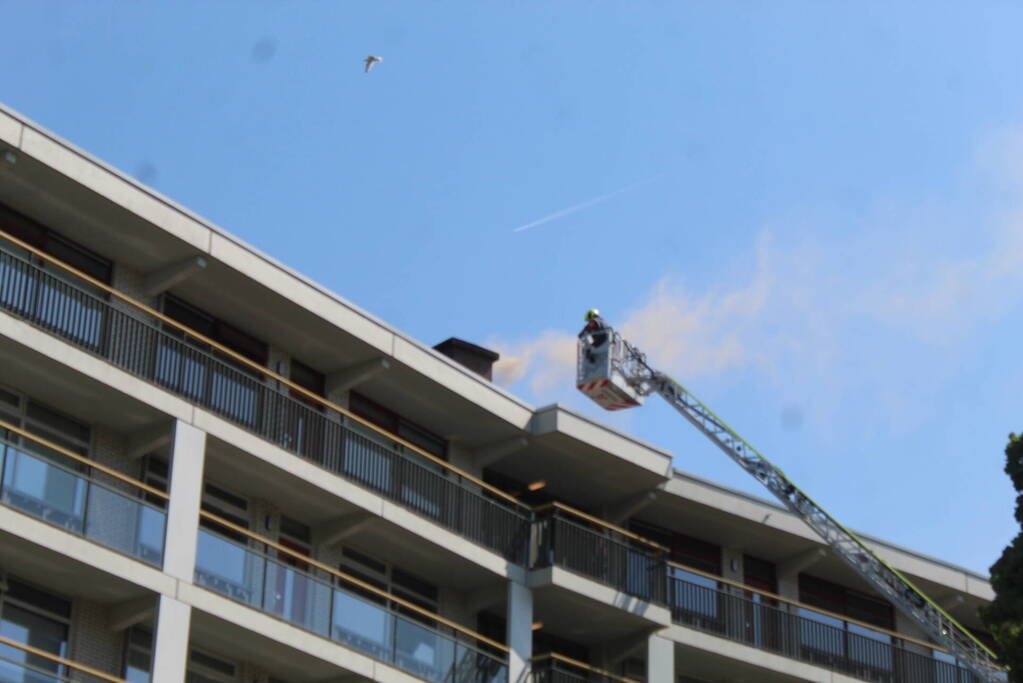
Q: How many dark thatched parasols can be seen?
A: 0